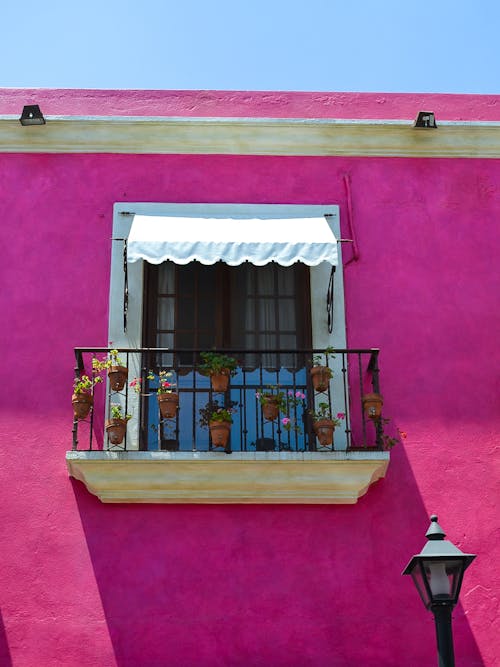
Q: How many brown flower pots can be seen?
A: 10